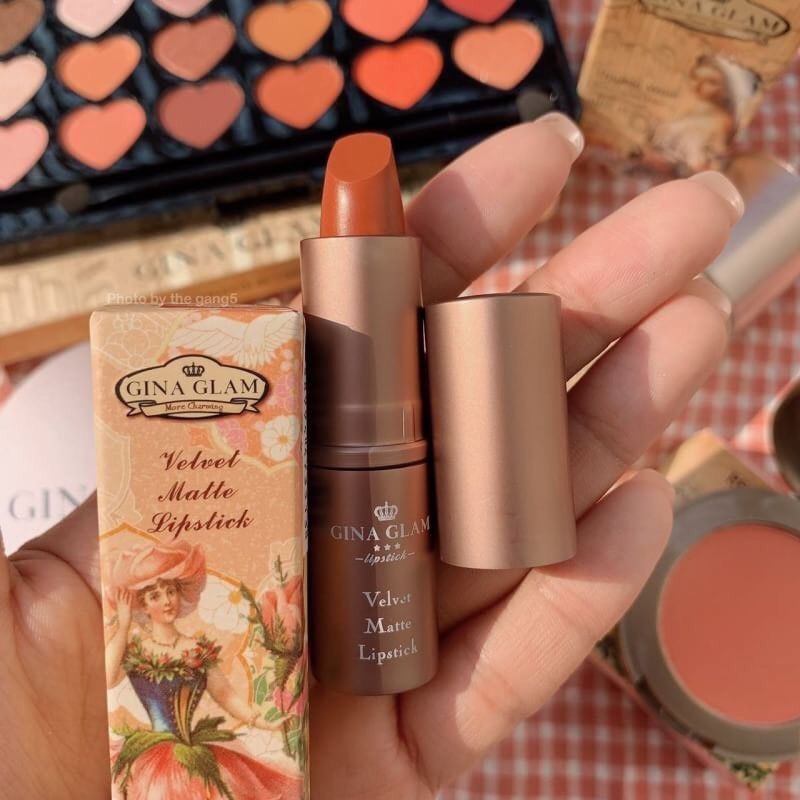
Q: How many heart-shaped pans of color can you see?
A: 15